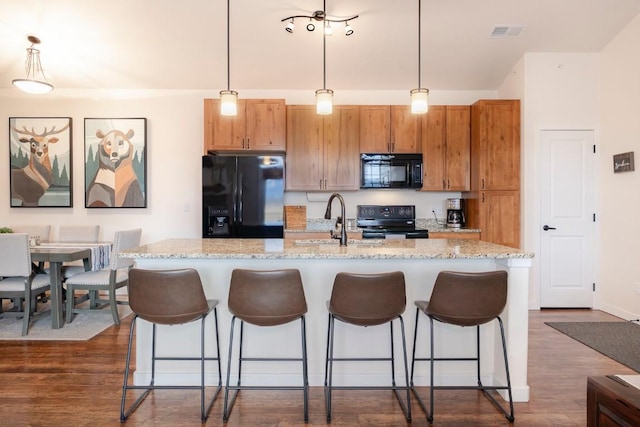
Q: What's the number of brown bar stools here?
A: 4